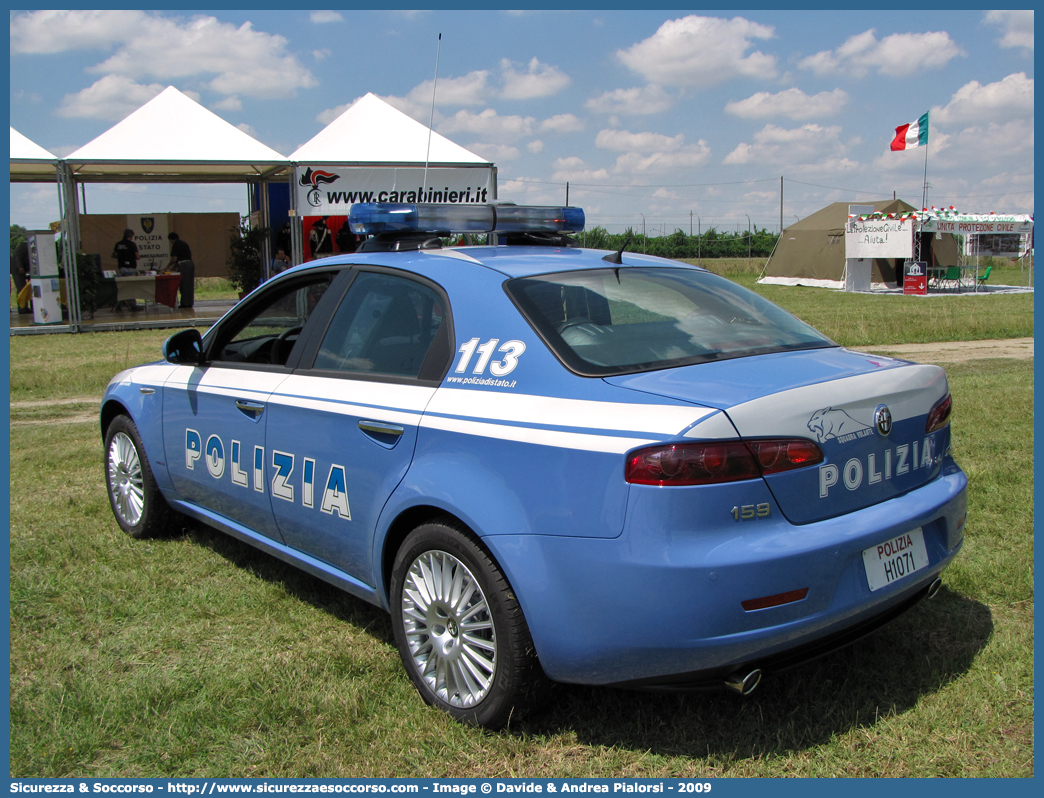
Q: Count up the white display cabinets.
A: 1